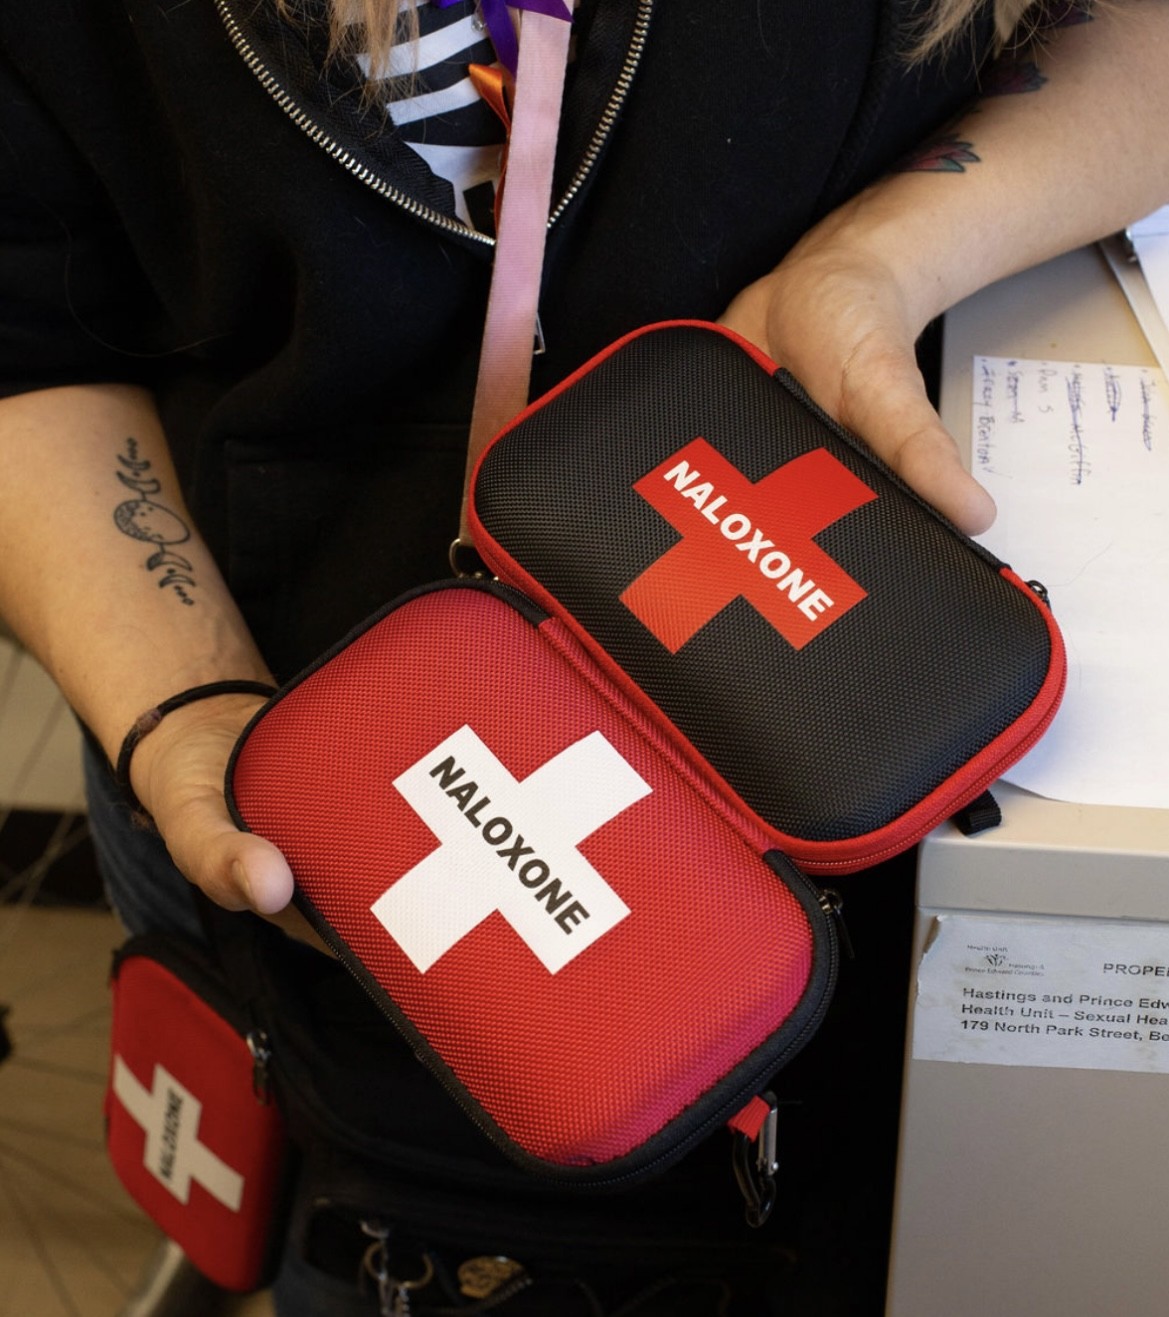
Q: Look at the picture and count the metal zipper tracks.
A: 2